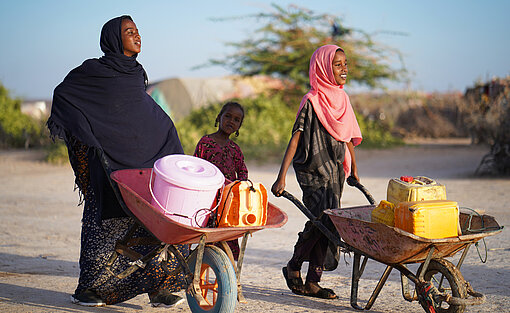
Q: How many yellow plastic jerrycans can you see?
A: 3